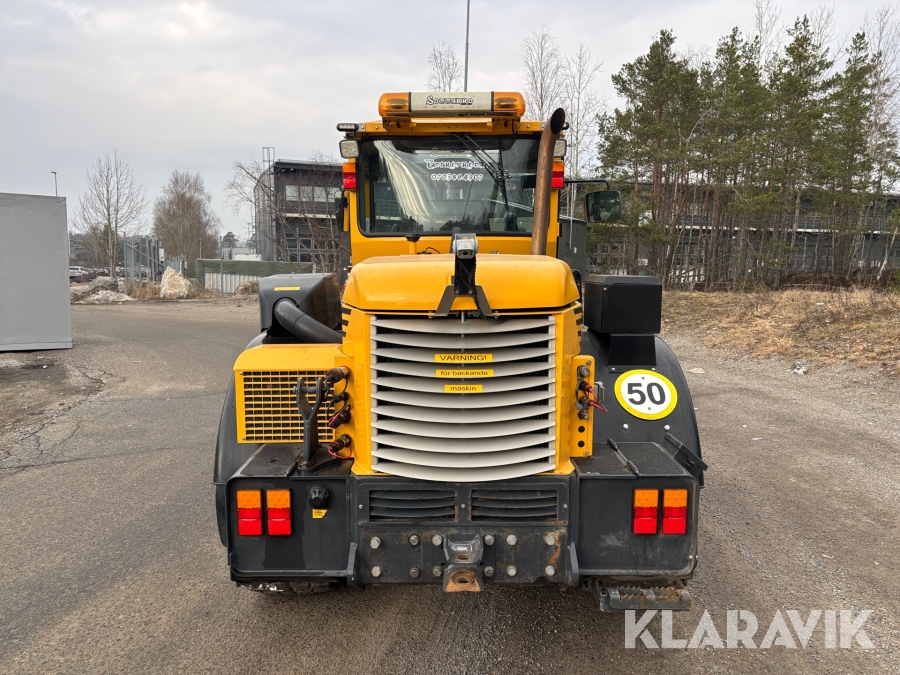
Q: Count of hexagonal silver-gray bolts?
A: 12